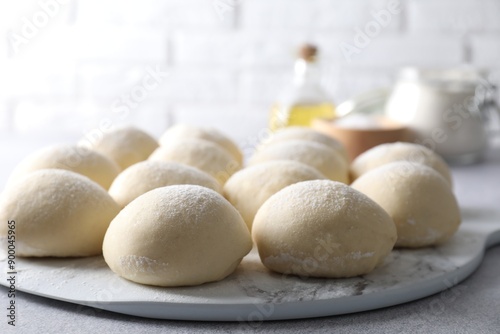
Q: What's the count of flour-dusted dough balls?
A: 13